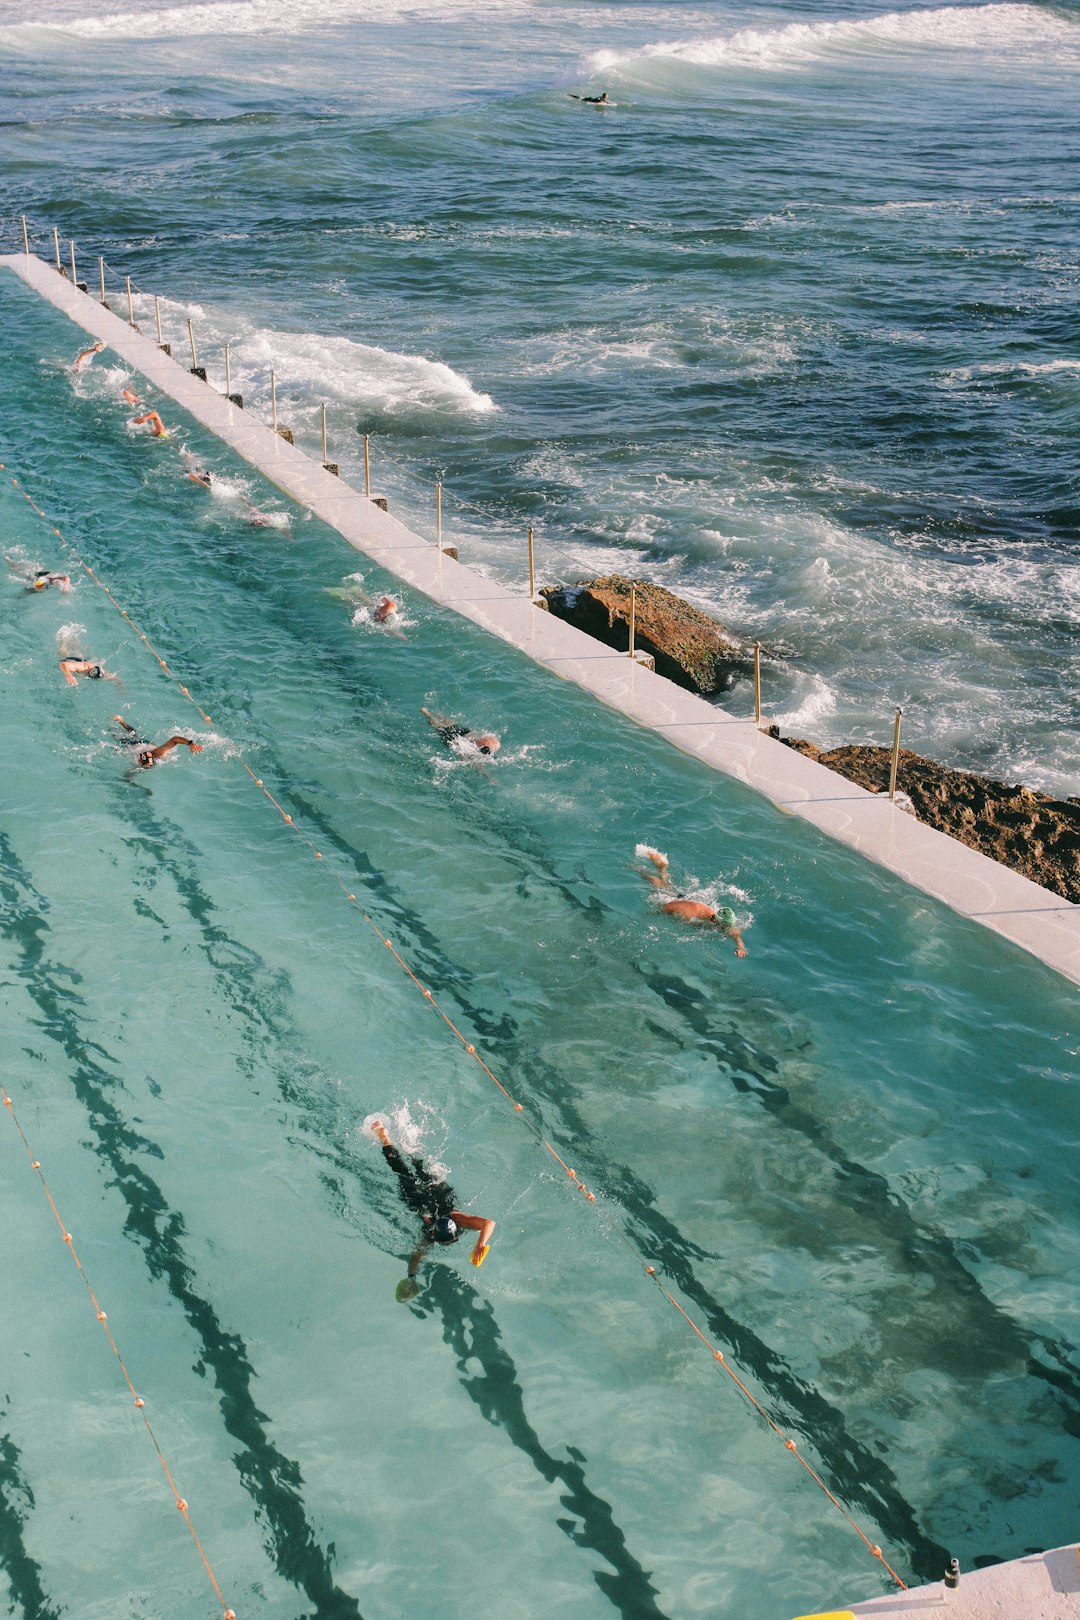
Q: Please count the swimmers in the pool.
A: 12